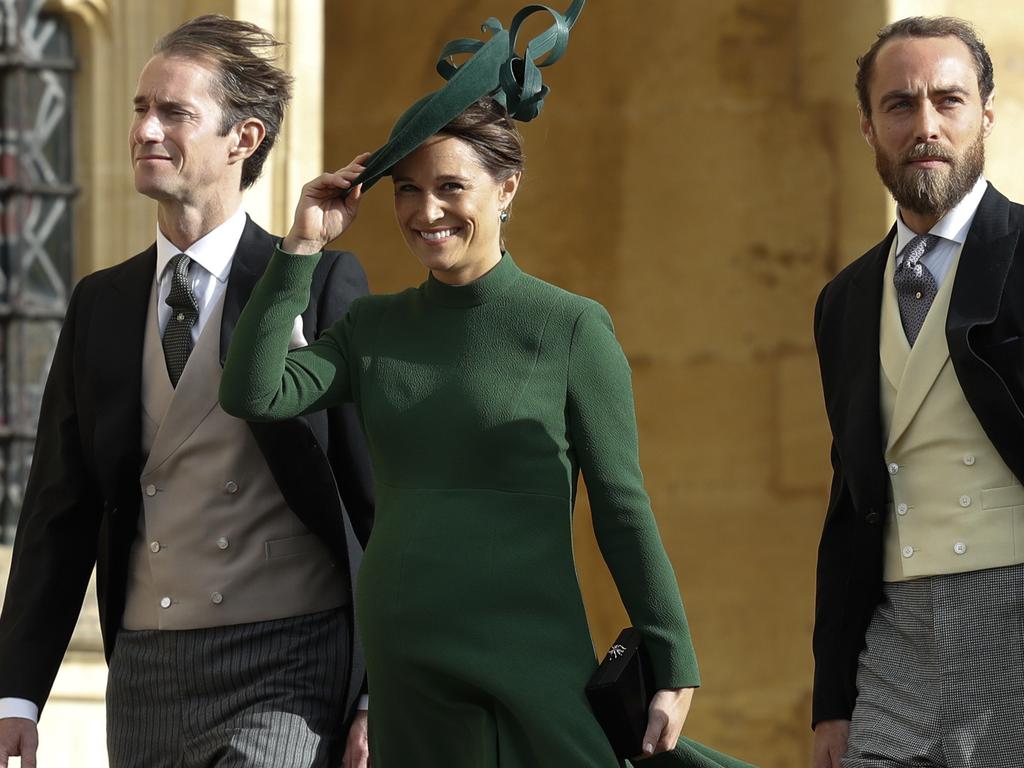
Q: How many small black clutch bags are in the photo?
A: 1